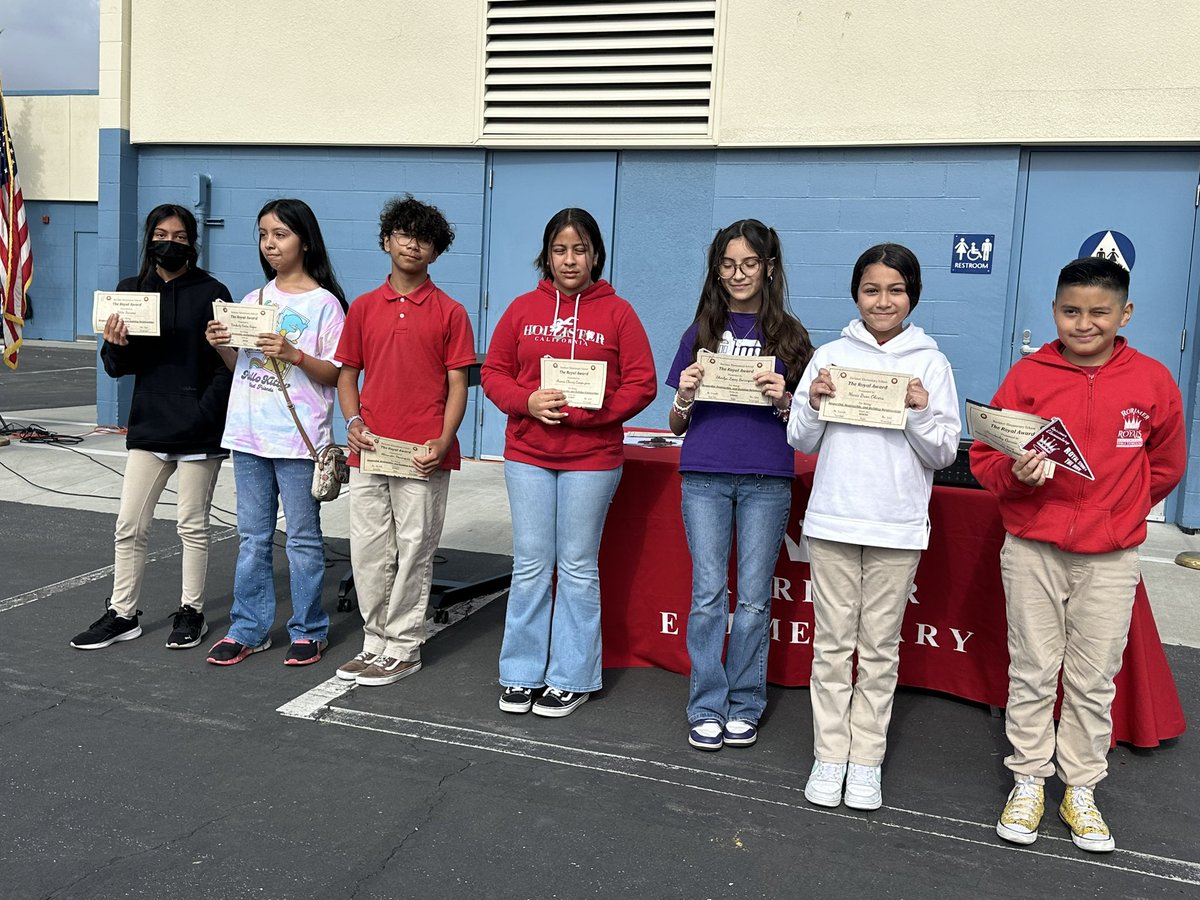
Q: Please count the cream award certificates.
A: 7